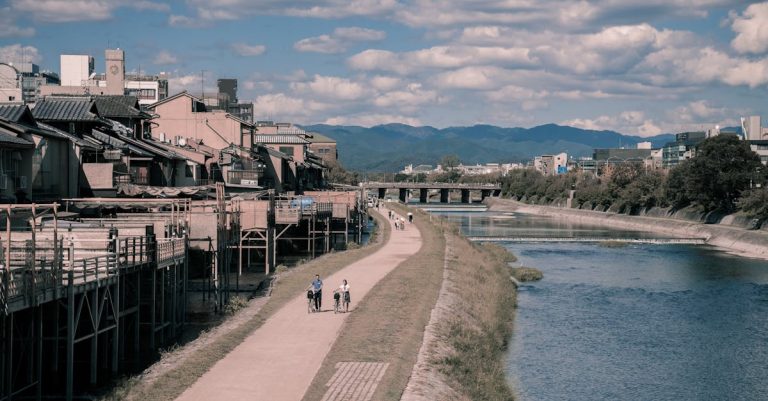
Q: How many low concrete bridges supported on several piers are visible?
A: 1